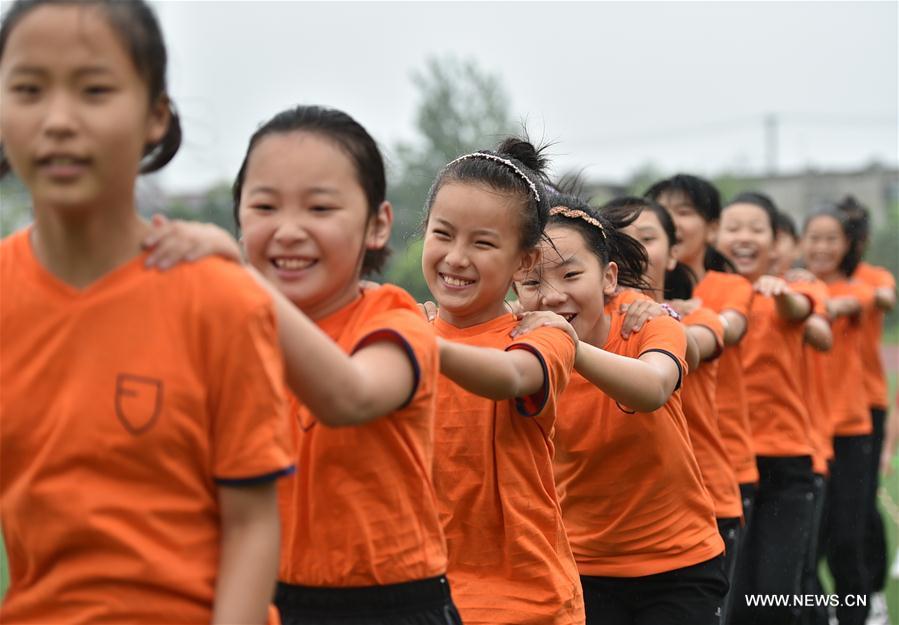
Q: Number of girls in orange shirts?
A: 10